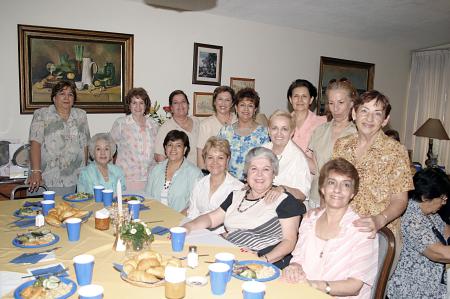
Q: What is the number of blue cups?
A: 12